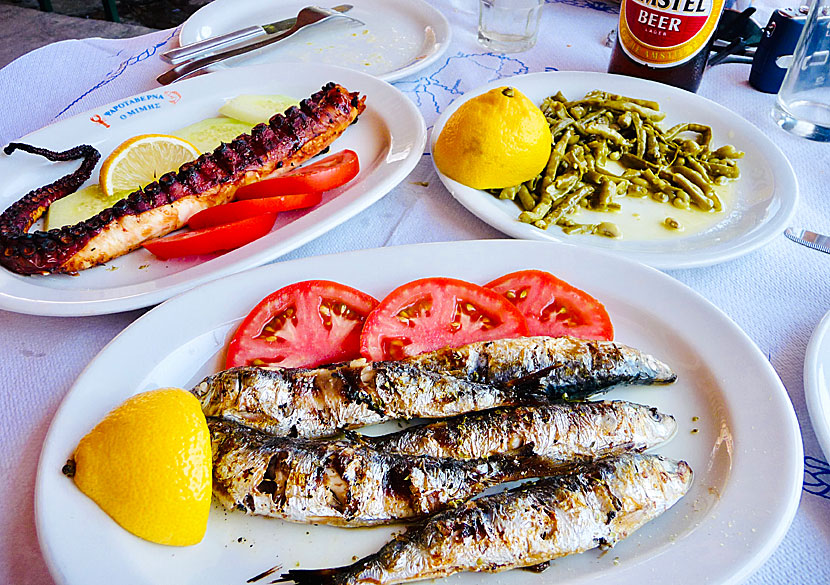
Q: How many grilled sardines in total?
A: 5